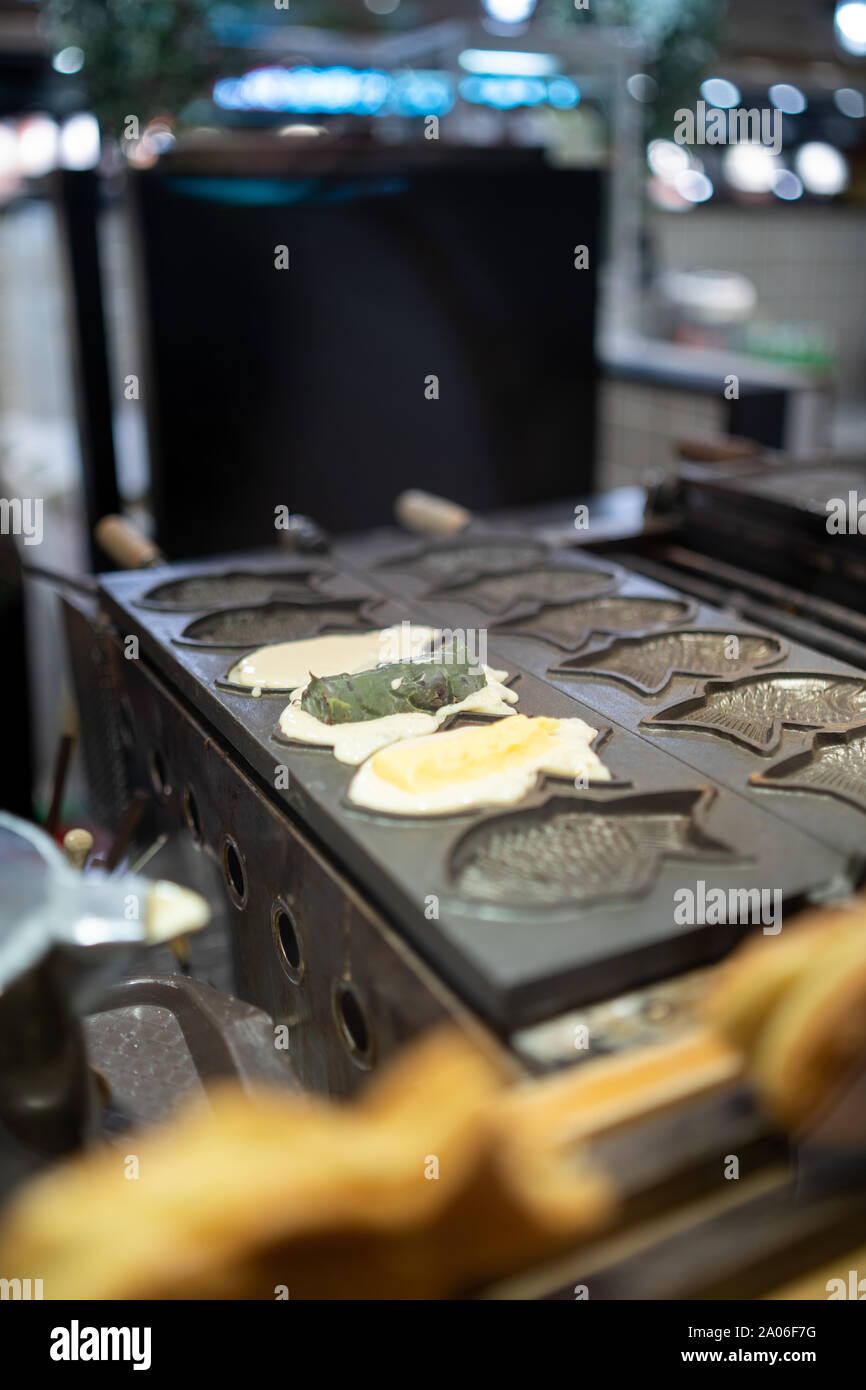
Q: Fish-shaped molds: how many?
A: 12